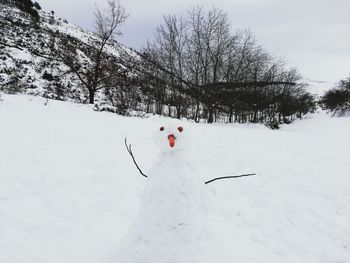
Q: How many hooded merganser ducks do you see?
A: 0